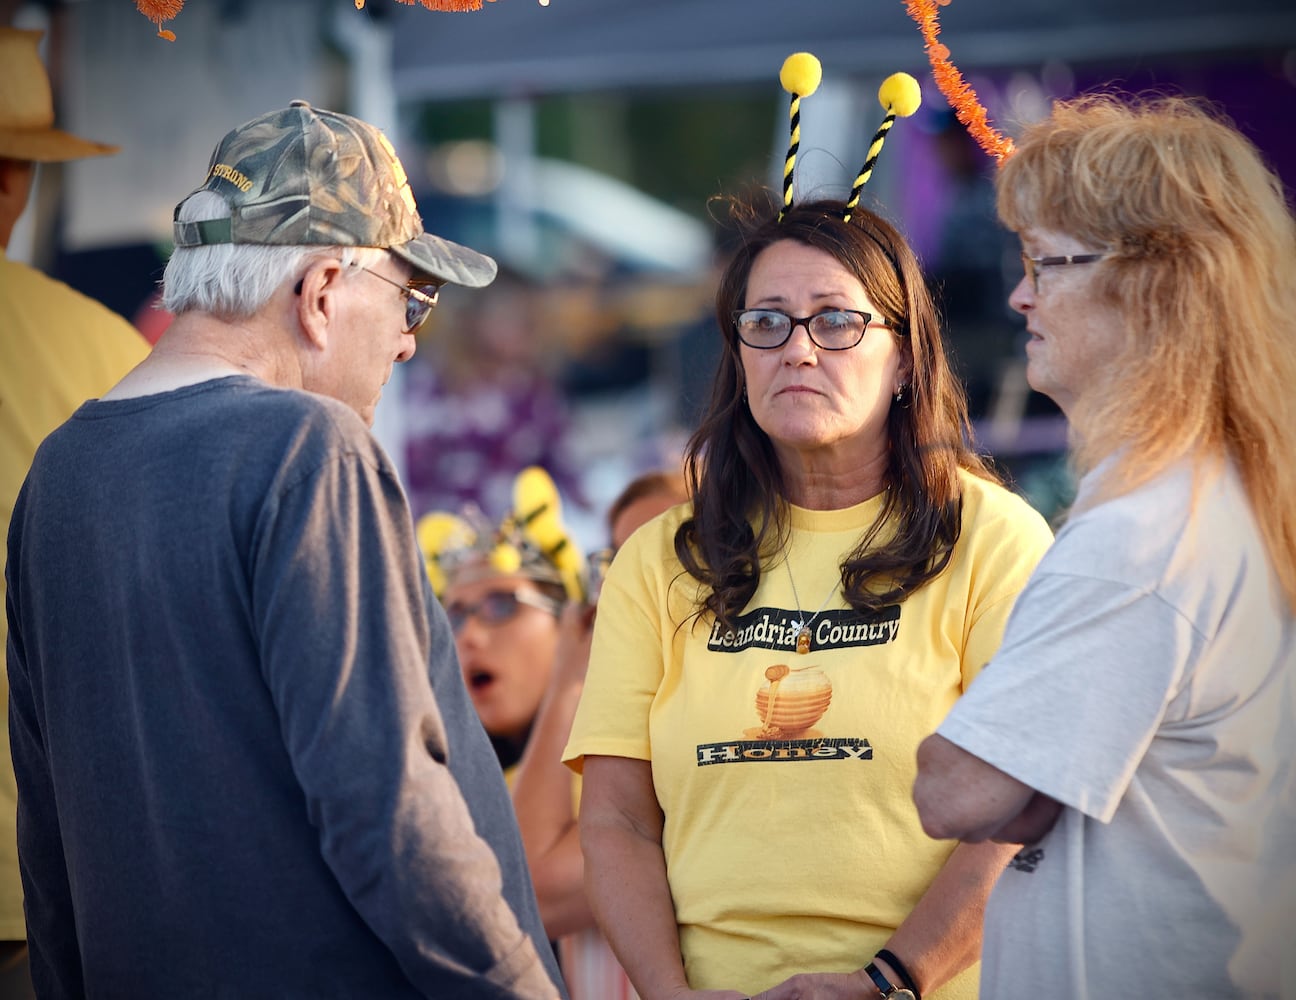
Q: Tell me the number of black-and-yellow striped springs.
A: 2